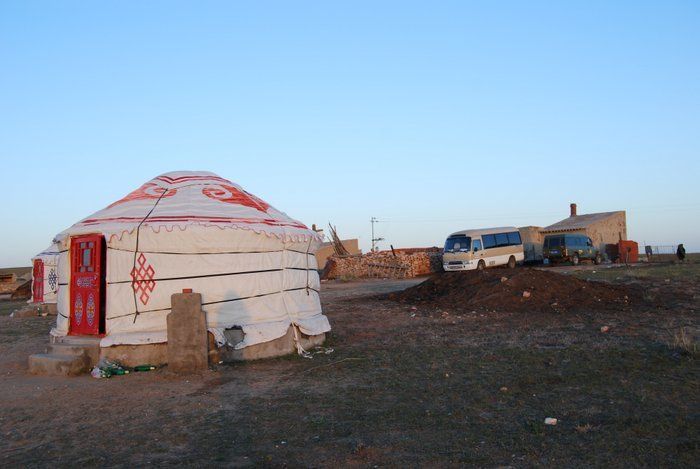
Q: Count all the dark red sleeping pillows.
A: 0